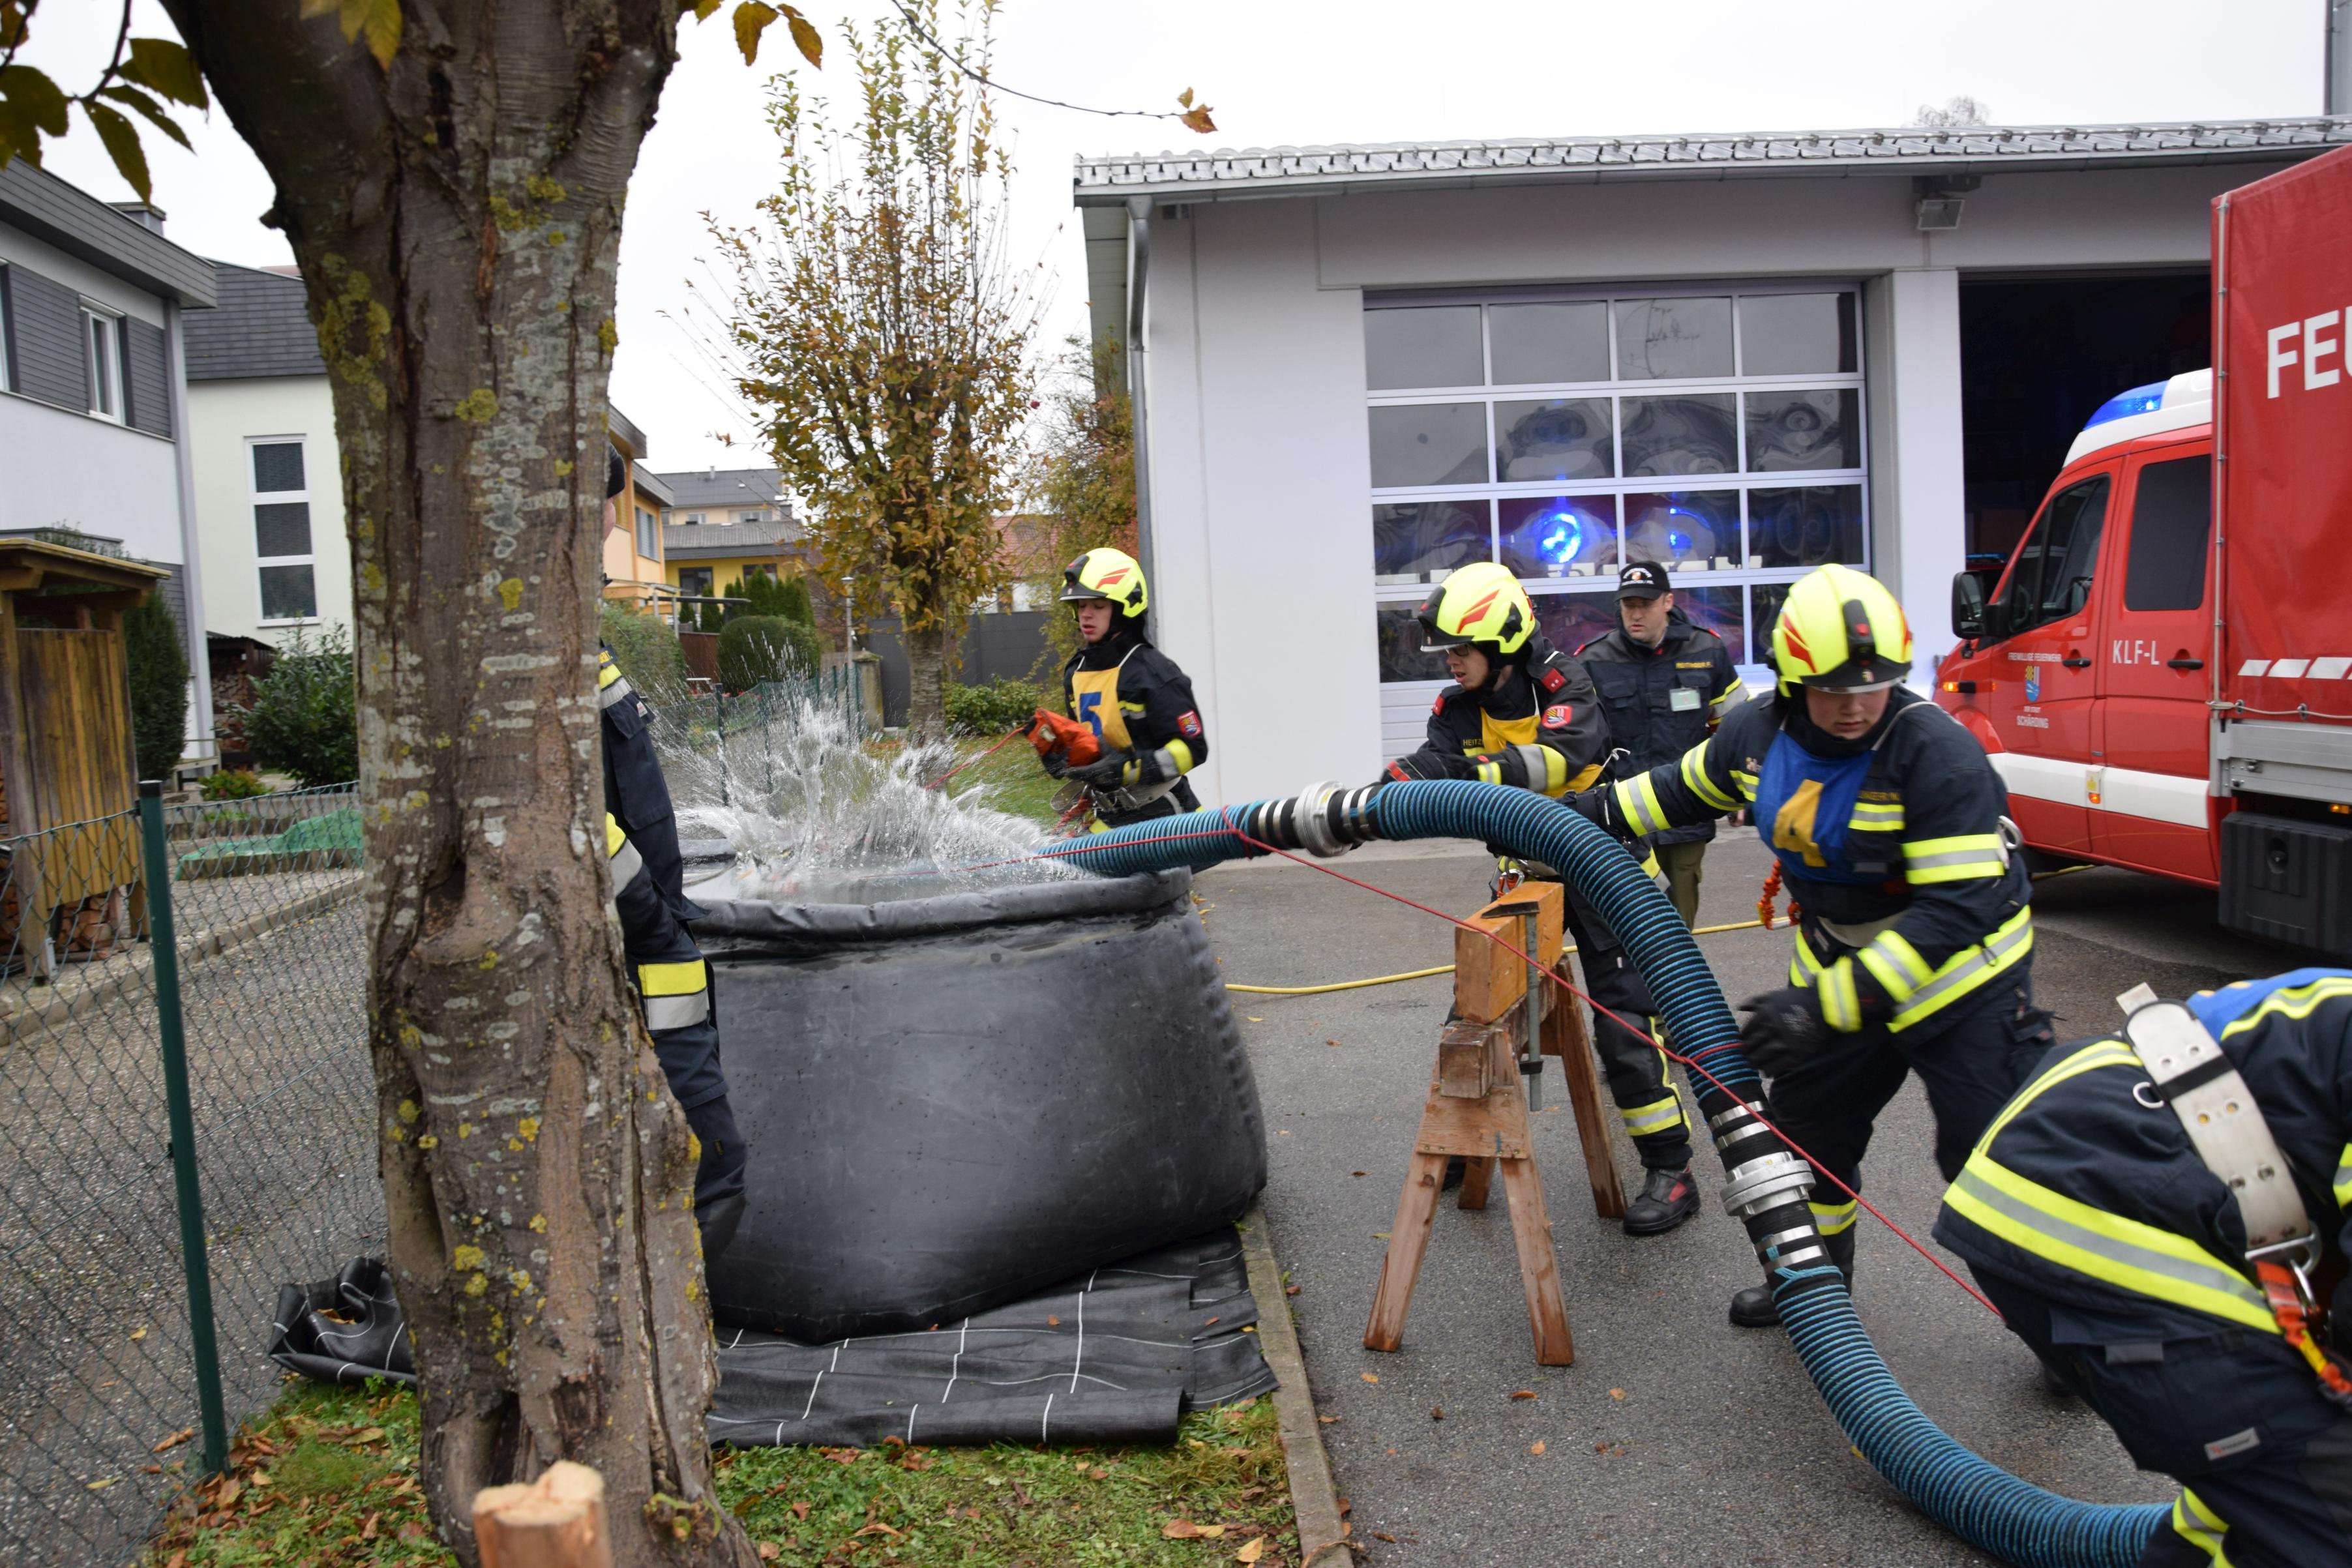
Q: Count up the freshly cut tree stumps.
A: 1